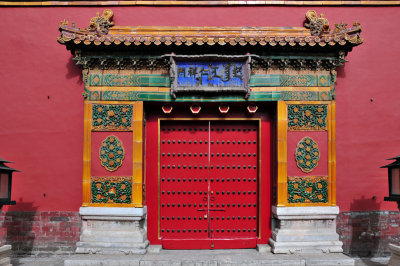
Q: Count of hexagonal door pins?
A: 4